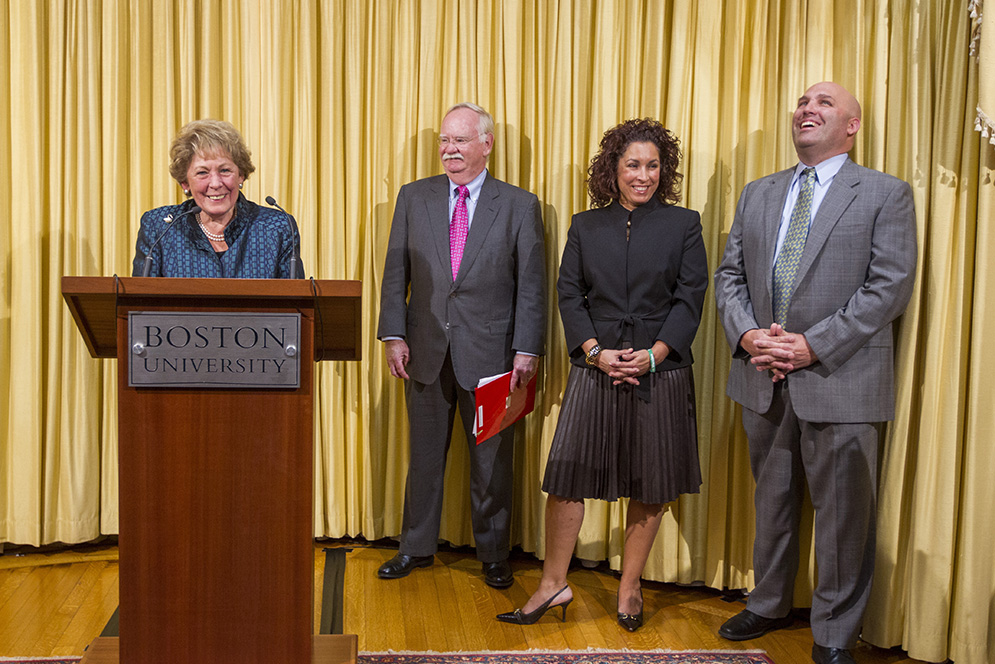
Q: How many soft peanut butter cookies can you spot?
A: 0